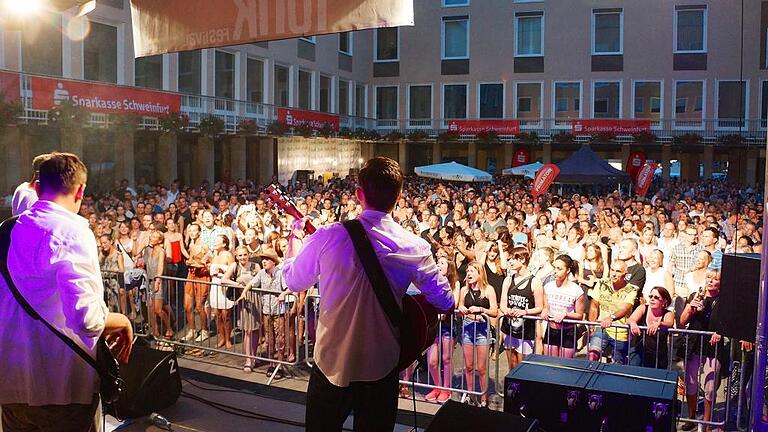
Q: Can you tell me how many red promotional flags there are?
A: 4